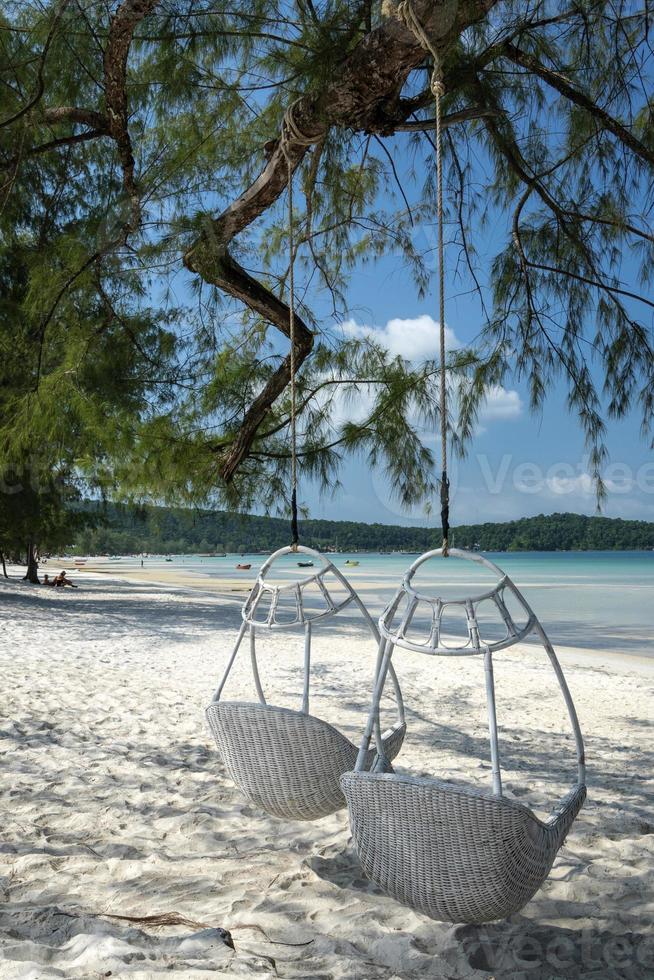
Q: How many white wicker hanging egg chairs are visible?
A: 2